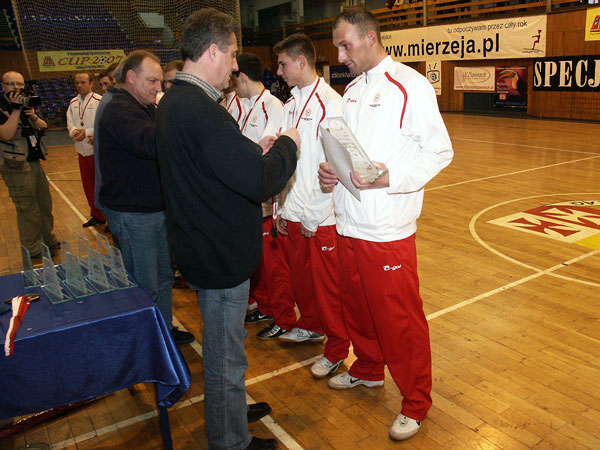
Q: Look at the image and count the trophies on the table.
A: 9